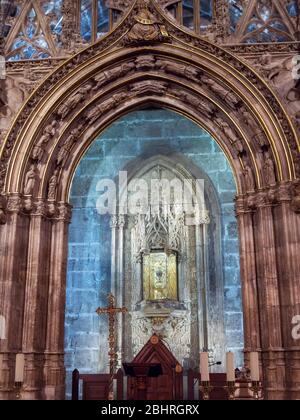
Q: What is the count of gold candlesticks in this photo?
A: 4